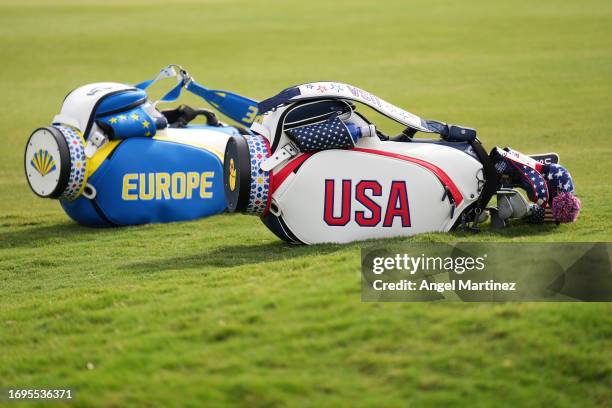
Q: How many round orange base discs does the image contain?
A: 0